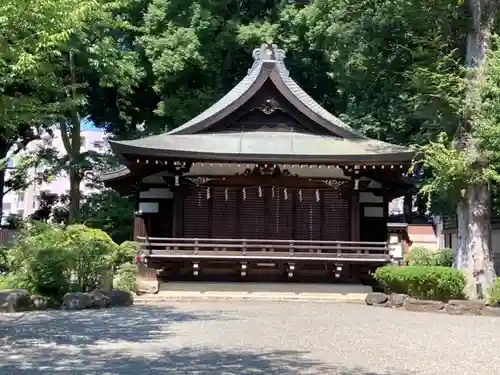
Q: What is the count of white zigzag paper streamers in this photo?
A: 8